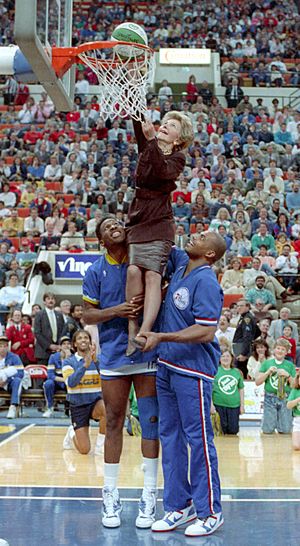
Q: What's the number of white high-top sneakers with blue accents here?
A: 4